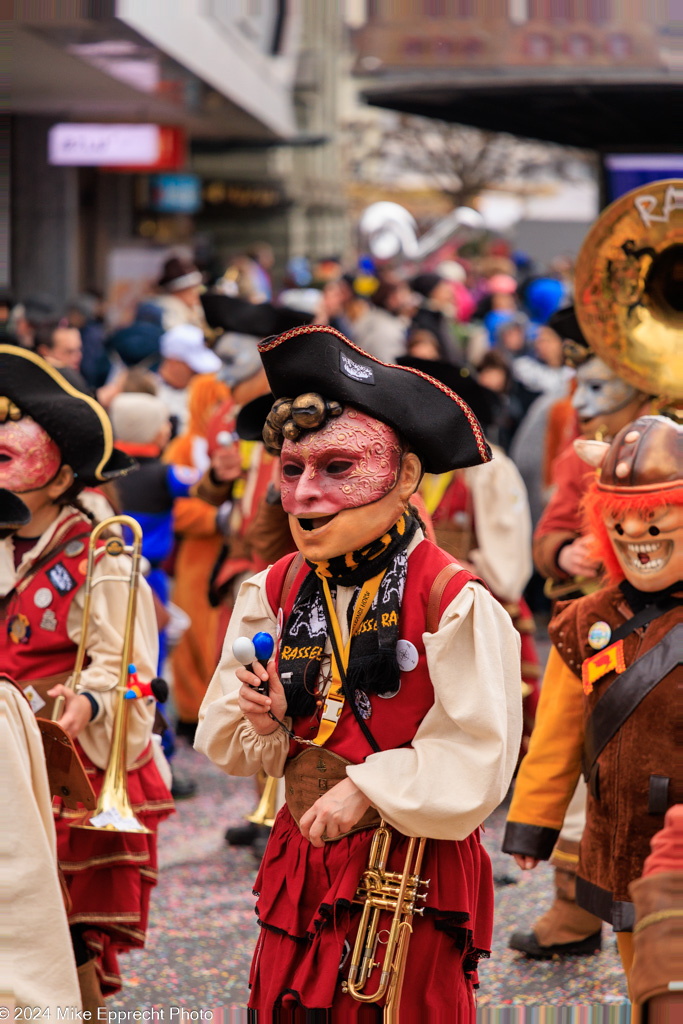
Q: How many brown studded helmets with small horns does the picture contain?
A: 1